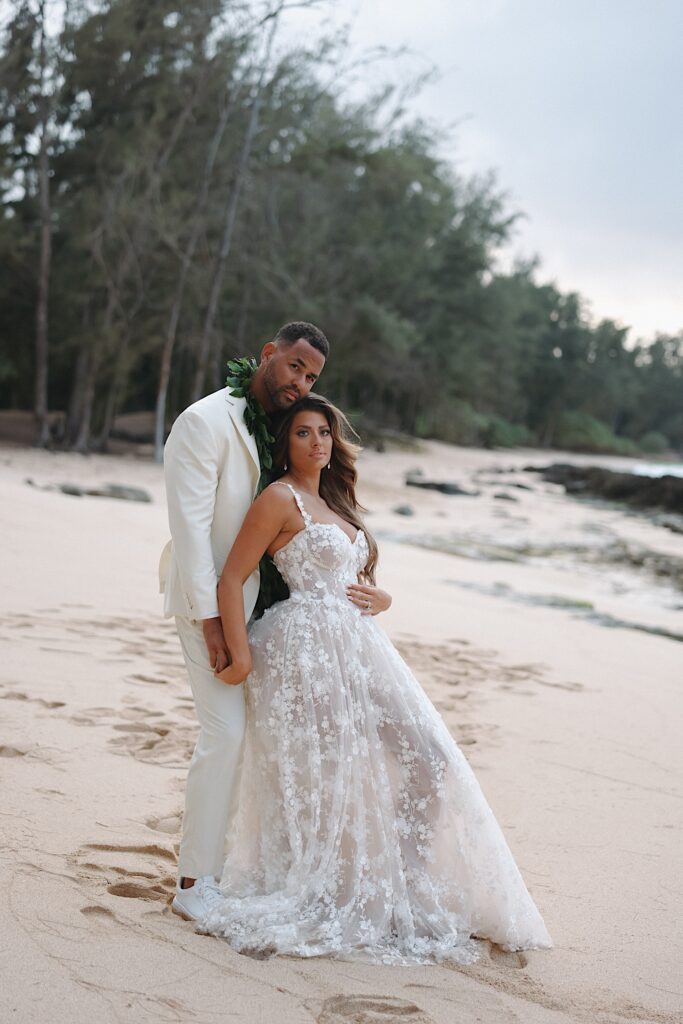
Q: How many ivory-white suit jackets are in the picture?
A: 1